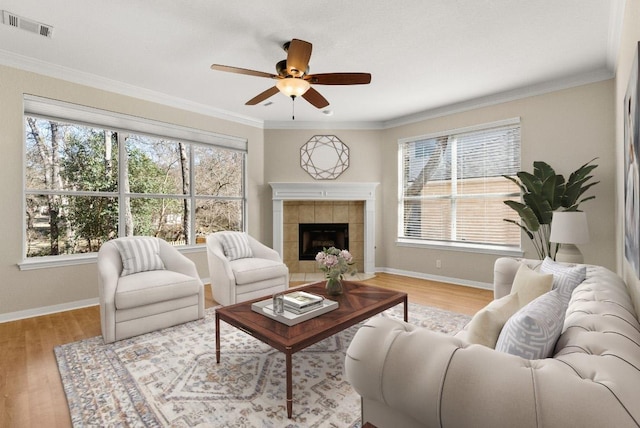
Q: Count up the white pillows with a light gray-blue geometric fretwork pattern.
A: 2